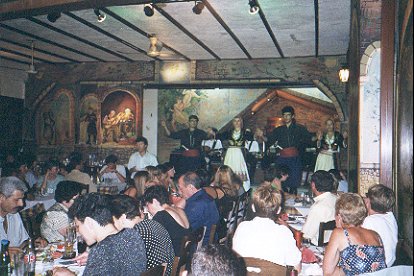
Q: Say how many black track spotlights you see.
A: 5